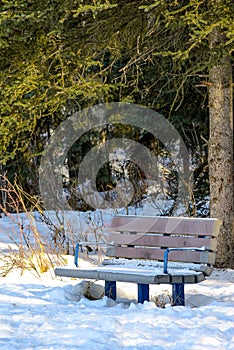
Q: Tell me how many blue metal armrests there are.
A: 2